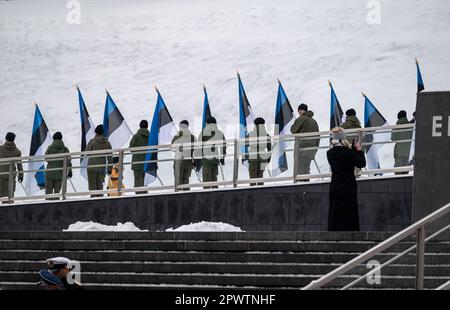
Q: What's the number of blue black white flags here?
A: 10